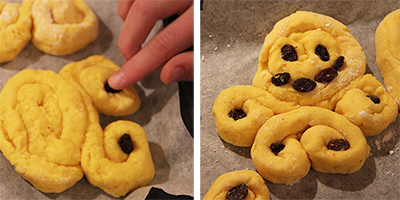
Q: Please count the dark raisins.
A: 13